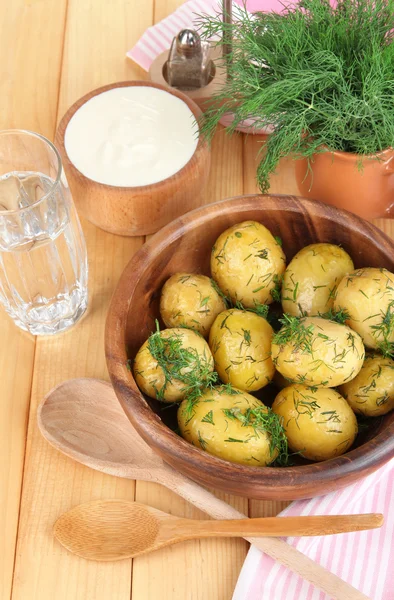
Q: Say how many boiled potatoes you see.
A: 10